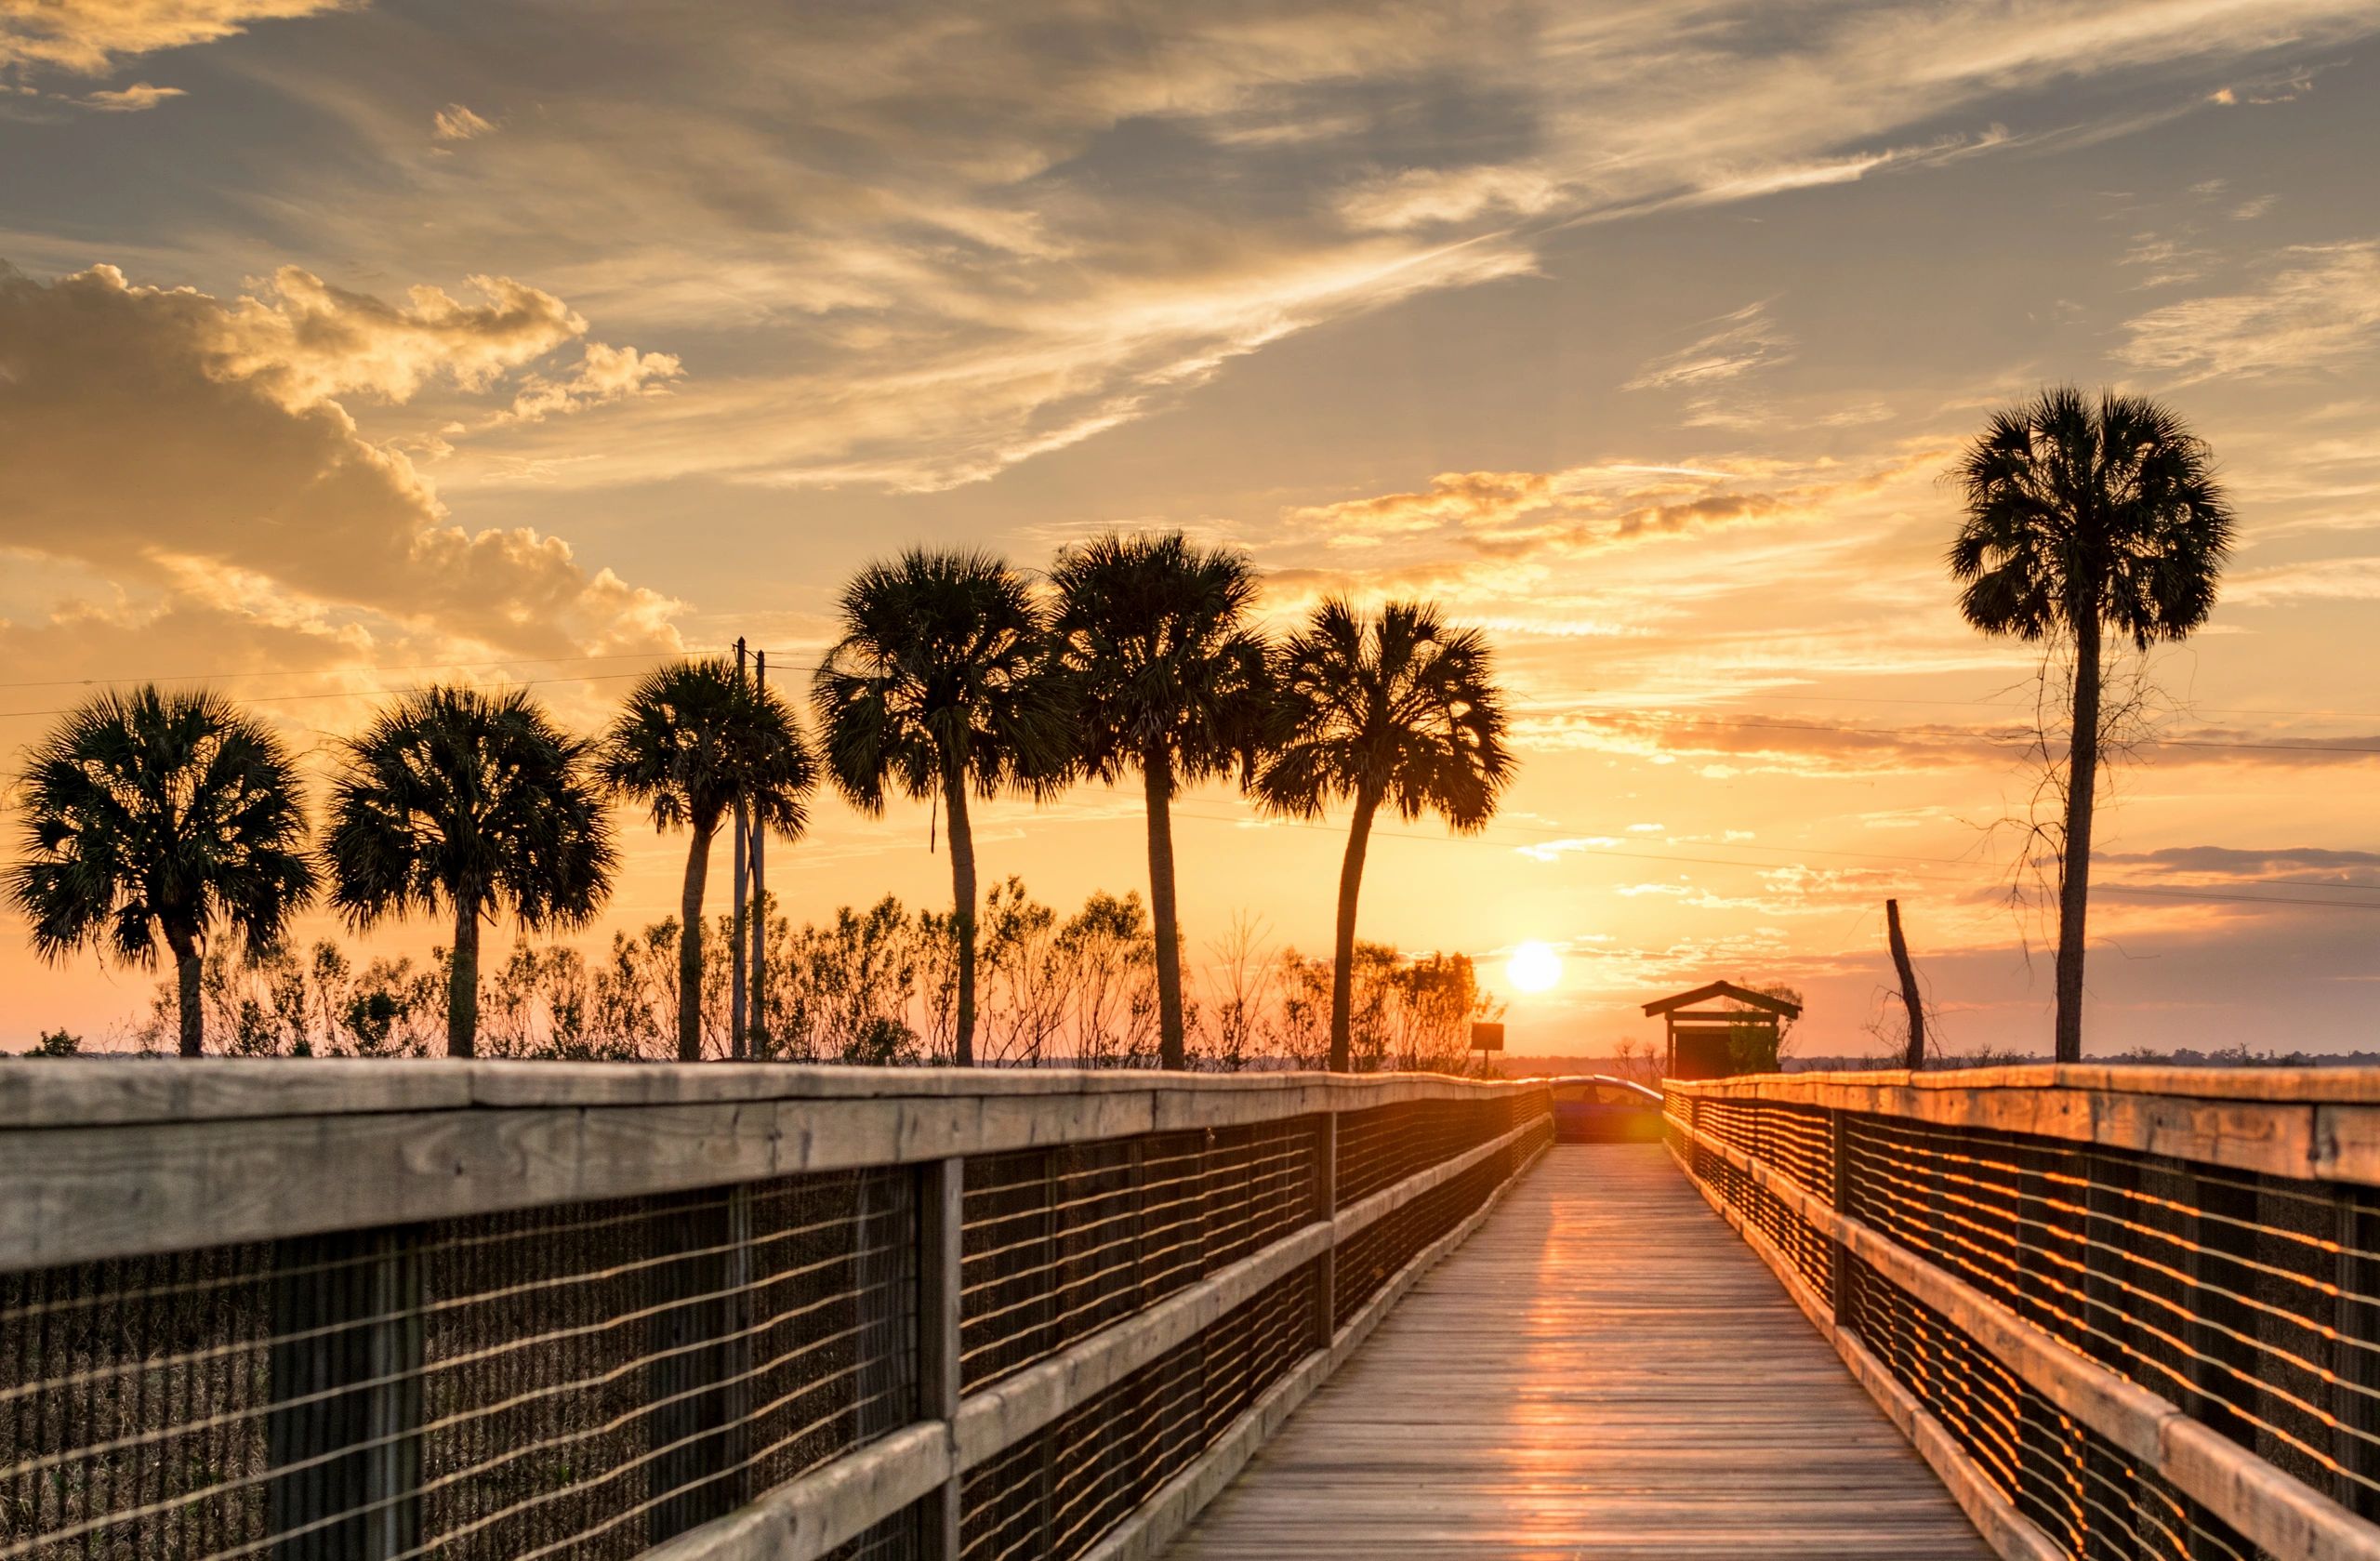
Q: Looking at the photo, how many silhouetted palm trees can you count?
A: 7